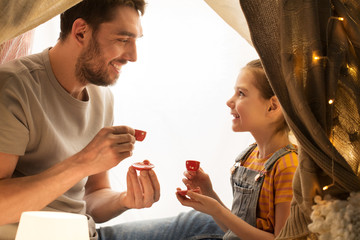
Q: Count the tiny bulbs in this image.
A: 4